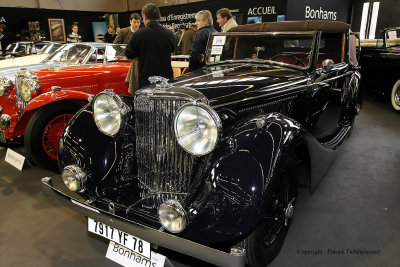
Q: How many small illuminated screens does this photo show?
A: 2